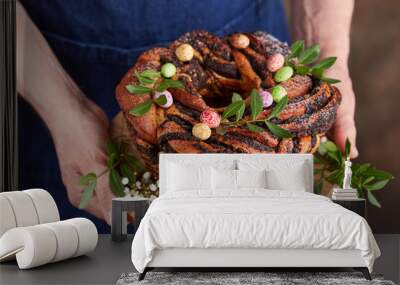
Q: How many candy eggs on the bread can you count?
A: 10